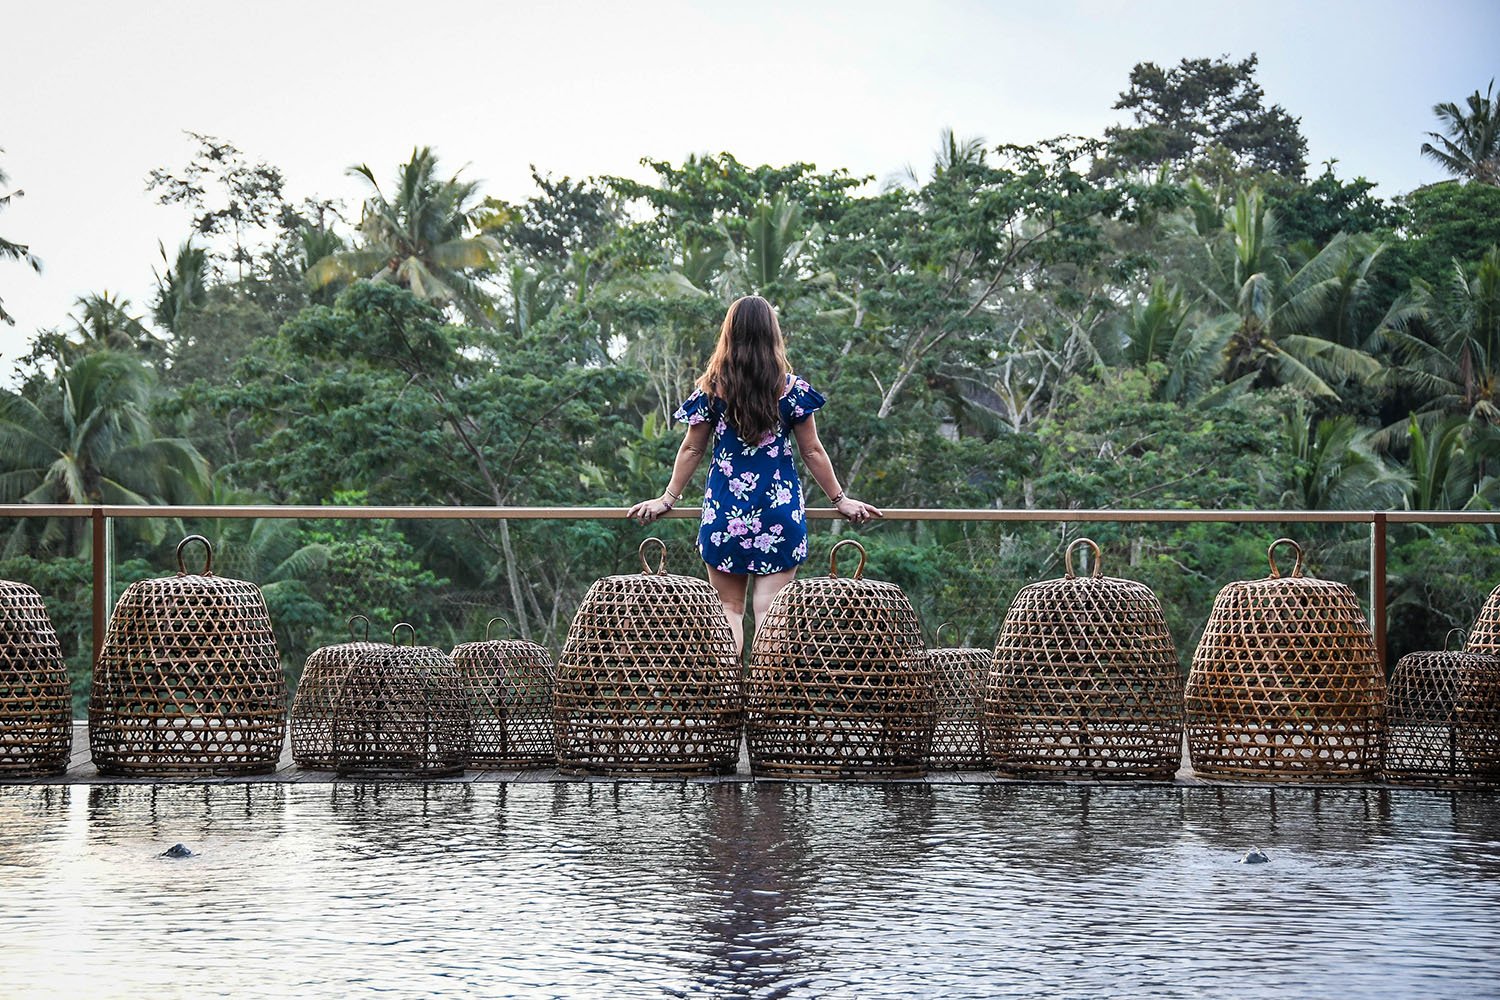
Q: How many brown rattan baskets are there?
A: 12